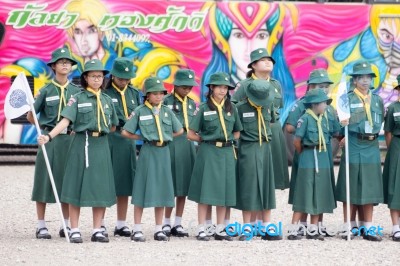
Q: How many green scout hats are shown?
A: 12